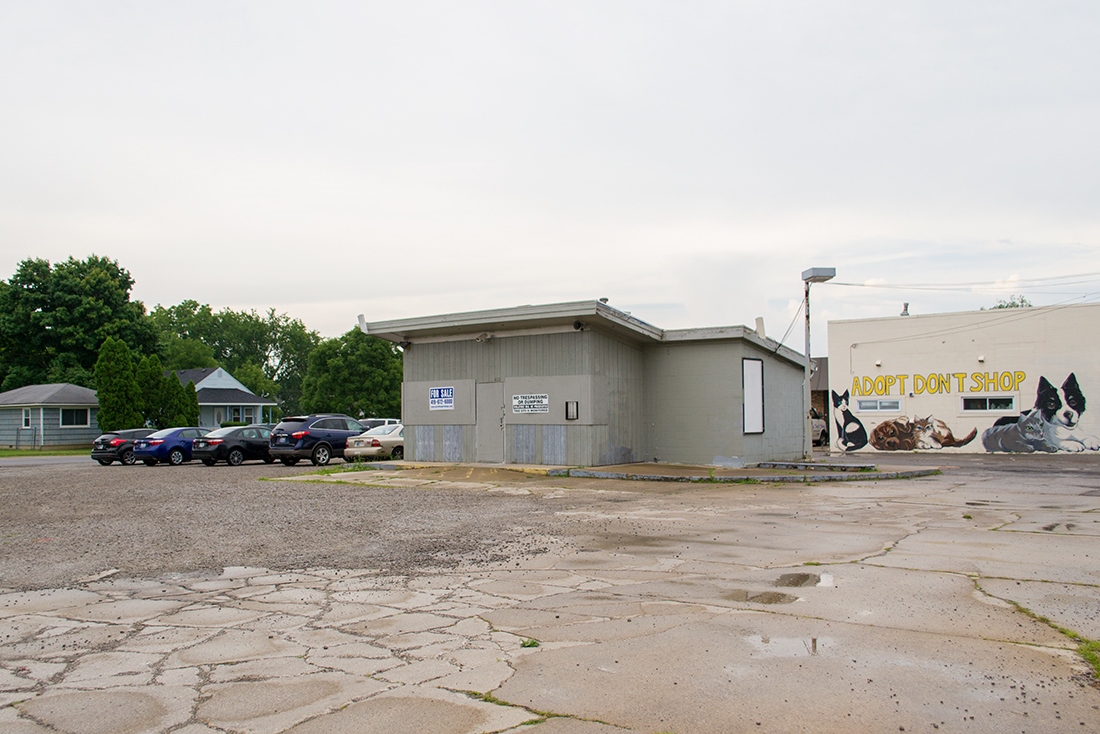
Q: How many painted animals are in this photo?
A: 5